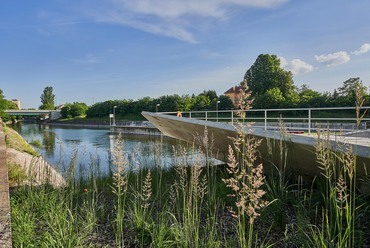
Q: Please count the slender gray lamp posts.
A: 3